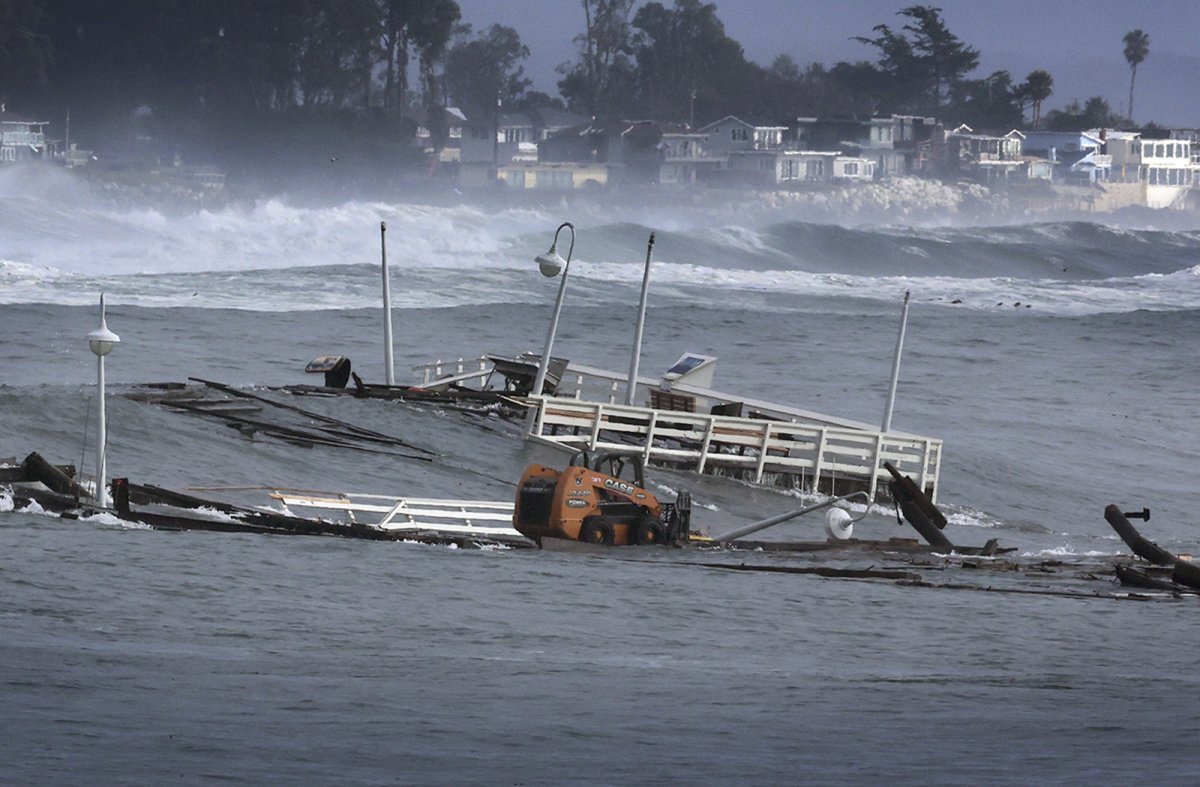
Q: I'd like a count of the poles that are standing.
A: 5